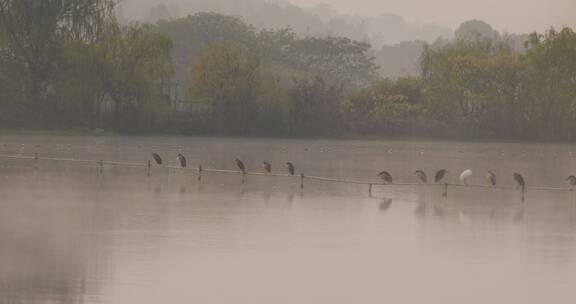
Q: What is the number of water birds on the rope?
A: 12